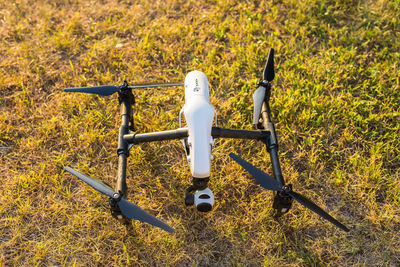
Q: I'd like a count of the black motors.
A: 4